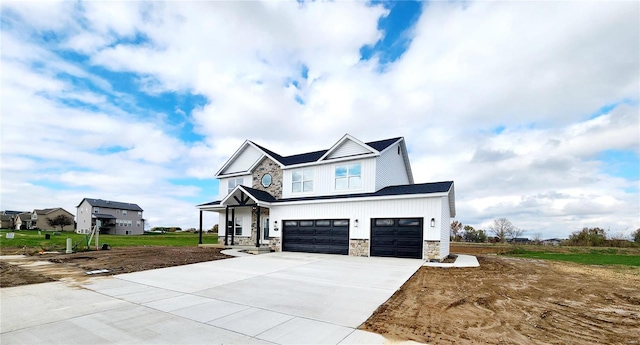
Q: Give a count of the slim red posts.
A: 0